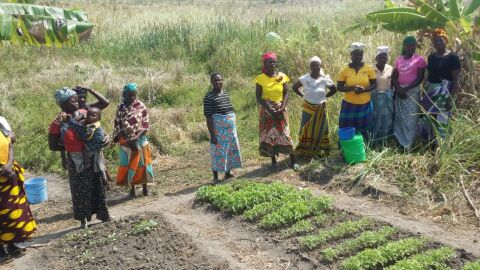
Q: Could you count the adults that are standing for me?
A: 11